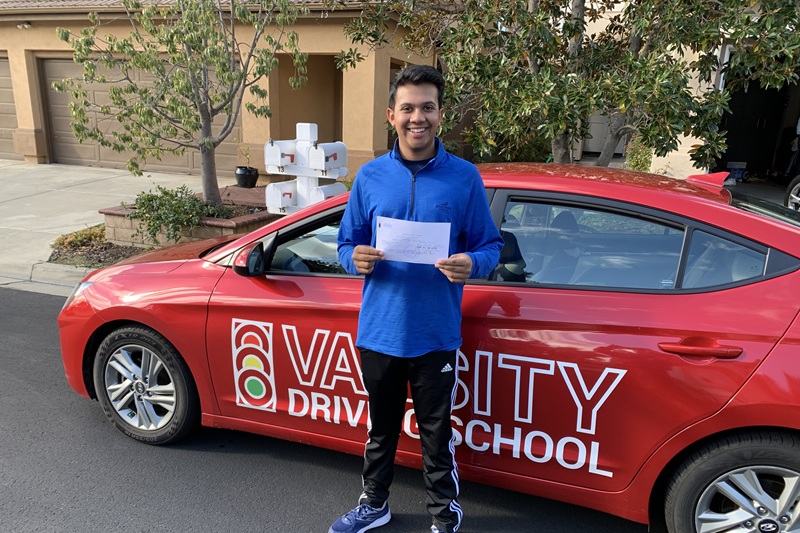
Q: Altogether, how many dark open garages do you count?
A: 1